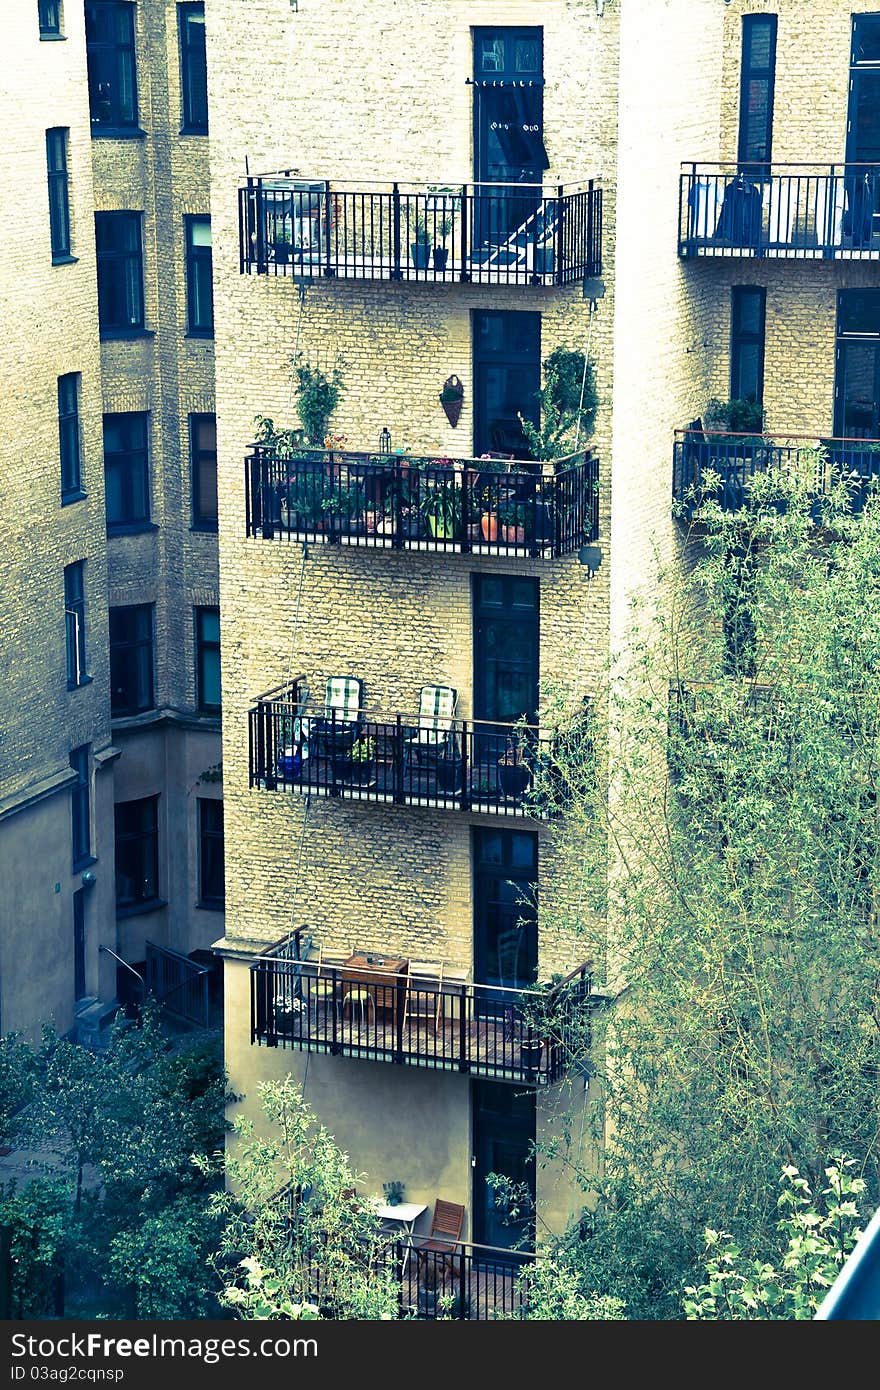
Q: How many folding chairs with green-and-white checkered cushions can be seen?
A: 2